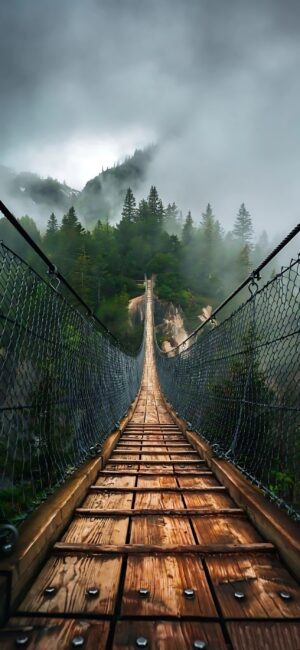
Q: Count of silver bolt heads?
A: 10